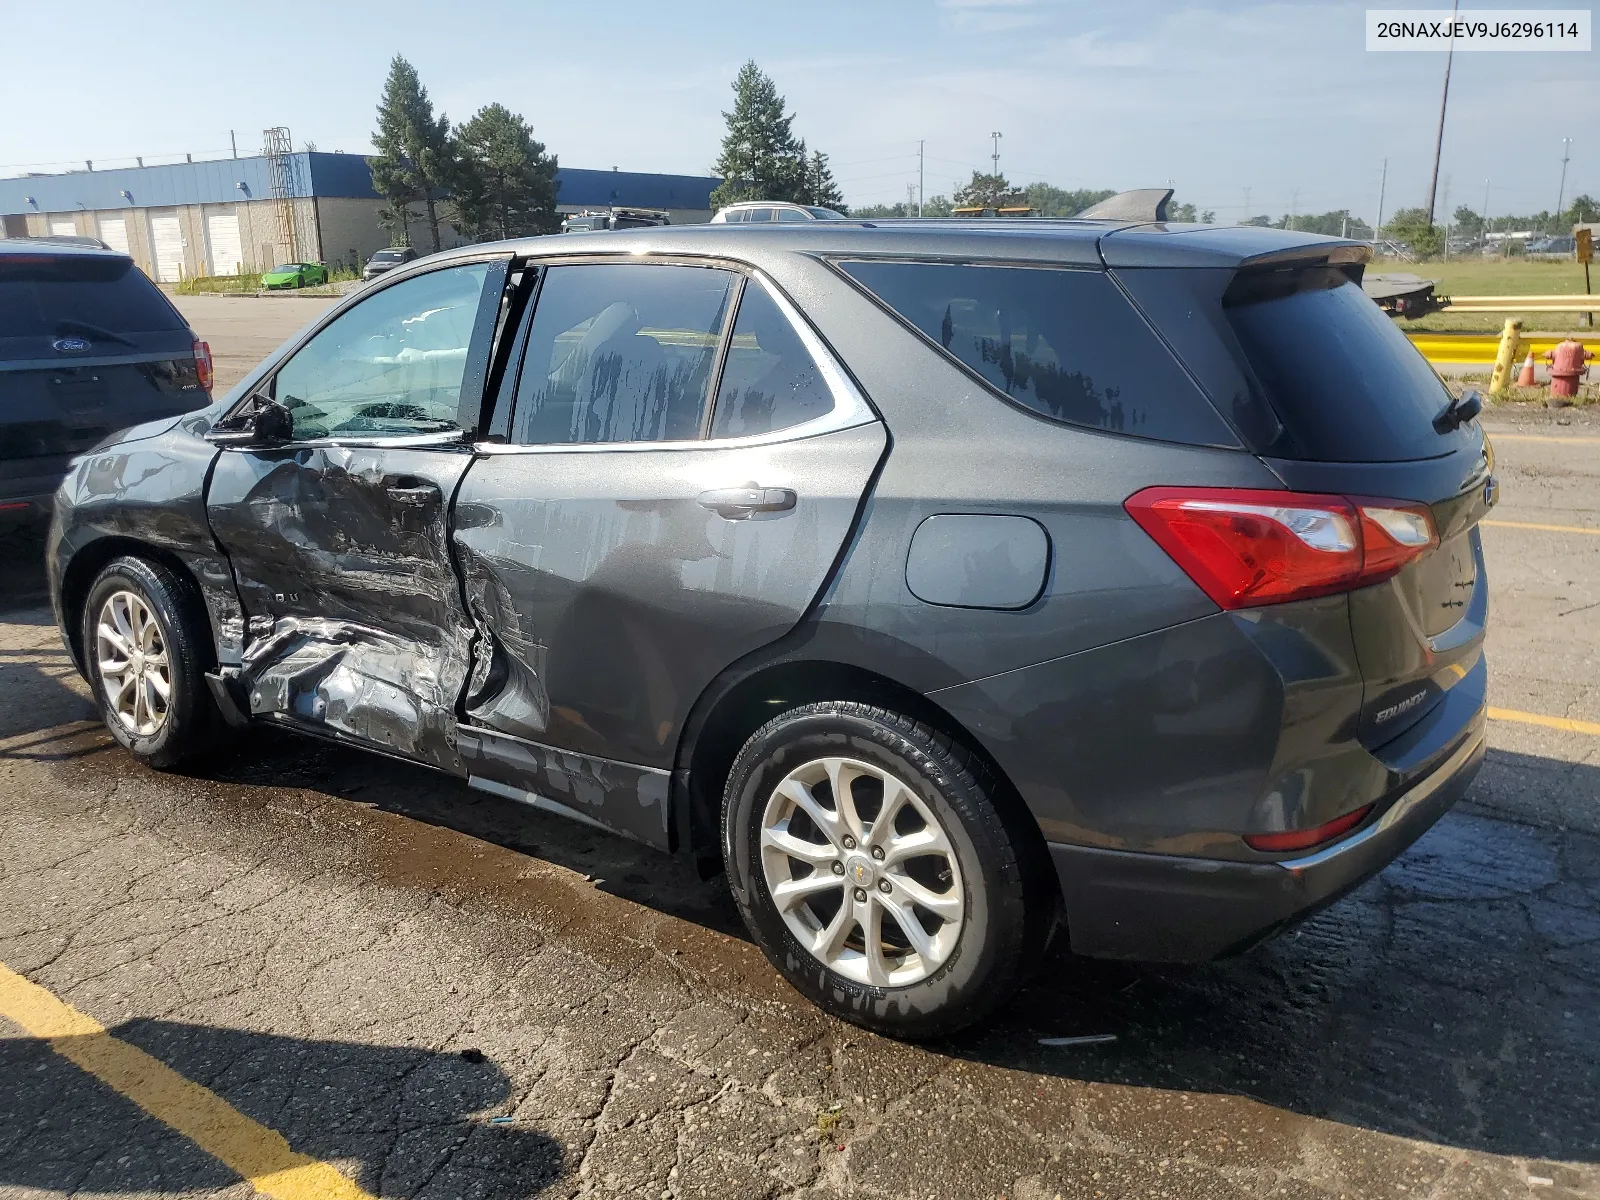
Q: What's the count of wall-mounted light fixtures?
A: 3